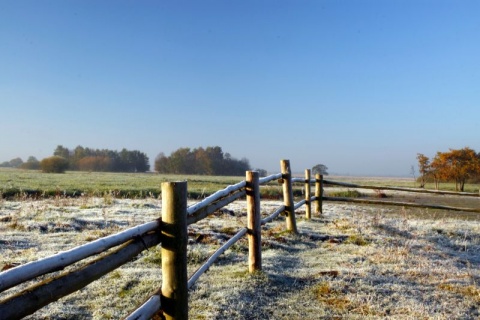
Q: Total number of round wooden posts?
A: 5